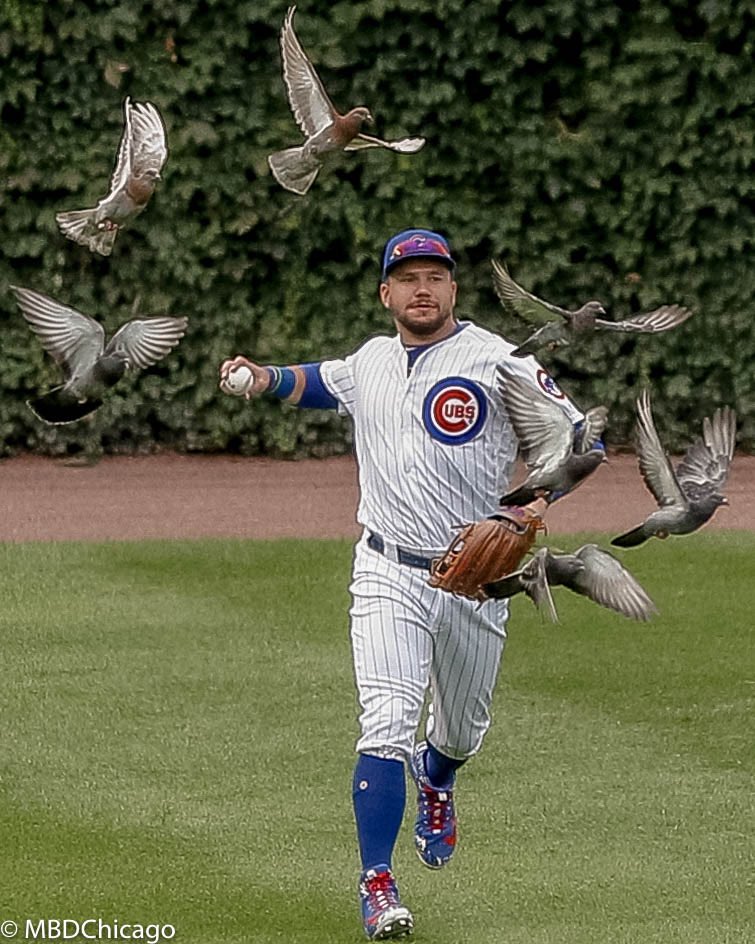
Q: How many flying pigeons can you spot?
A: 7